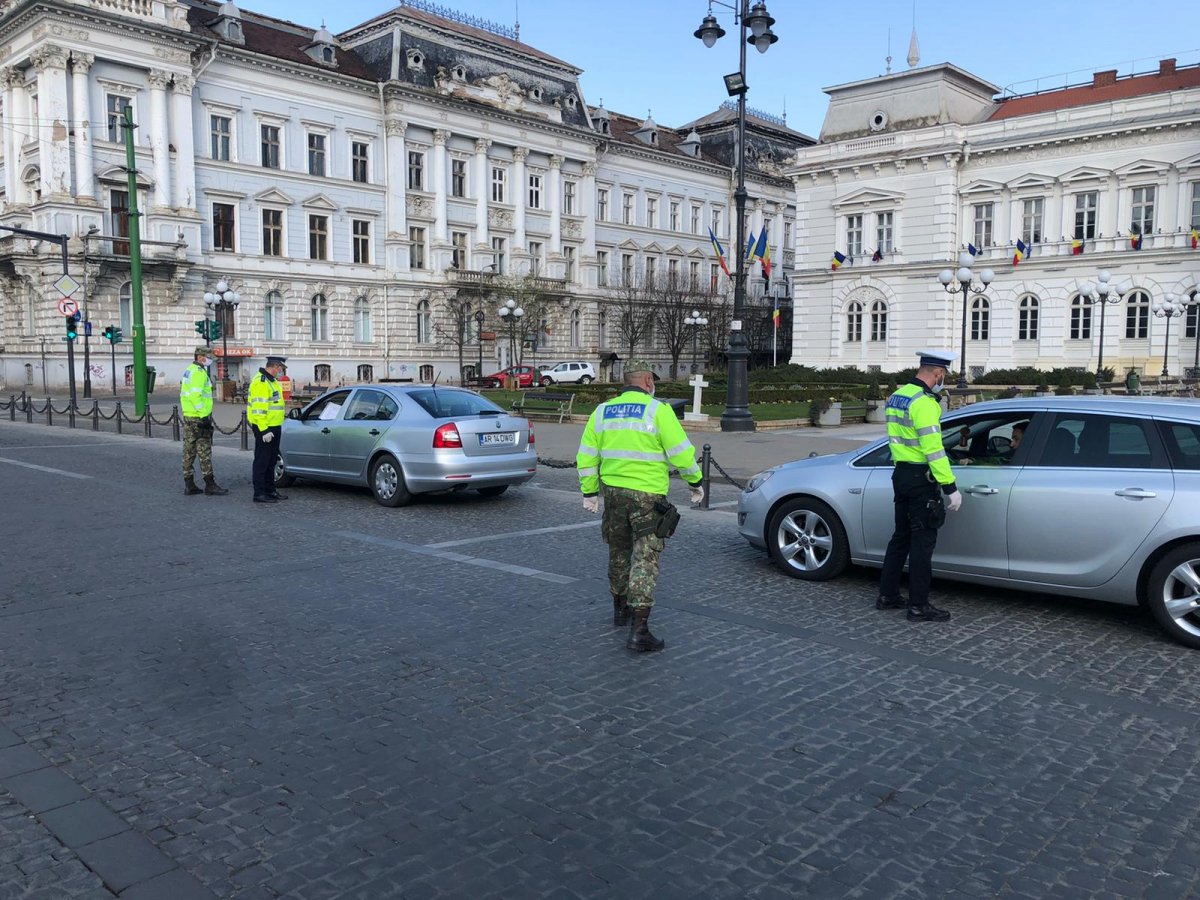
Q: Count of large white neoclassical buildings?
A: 2